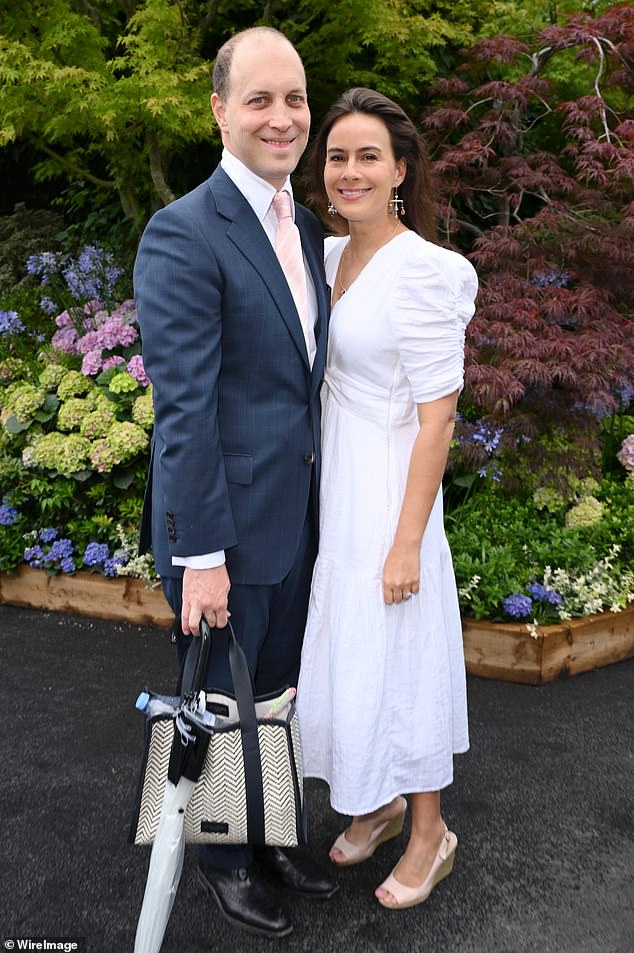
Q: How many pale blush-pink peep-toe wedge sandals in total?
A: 2